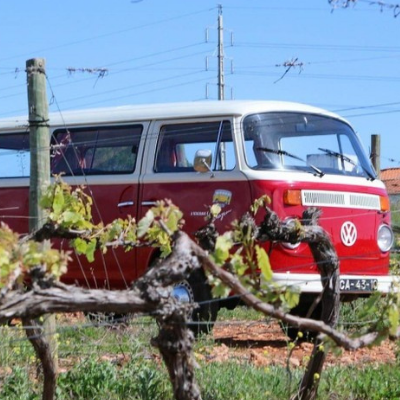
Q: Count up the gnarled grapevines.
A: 3